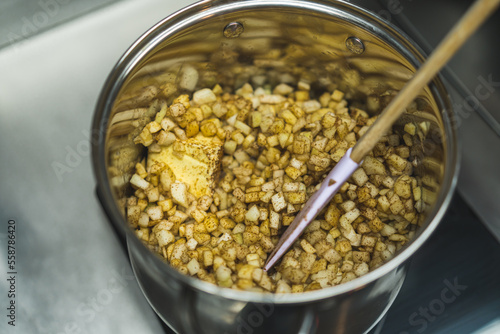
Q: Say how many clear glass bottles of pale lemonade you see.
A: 0